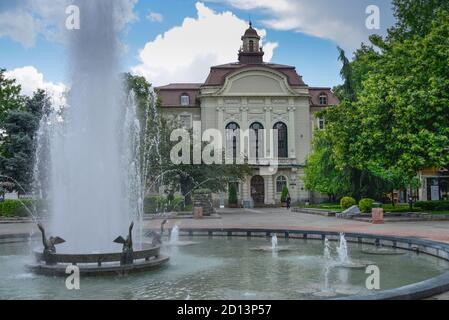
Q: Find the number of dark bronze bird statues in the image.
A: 3